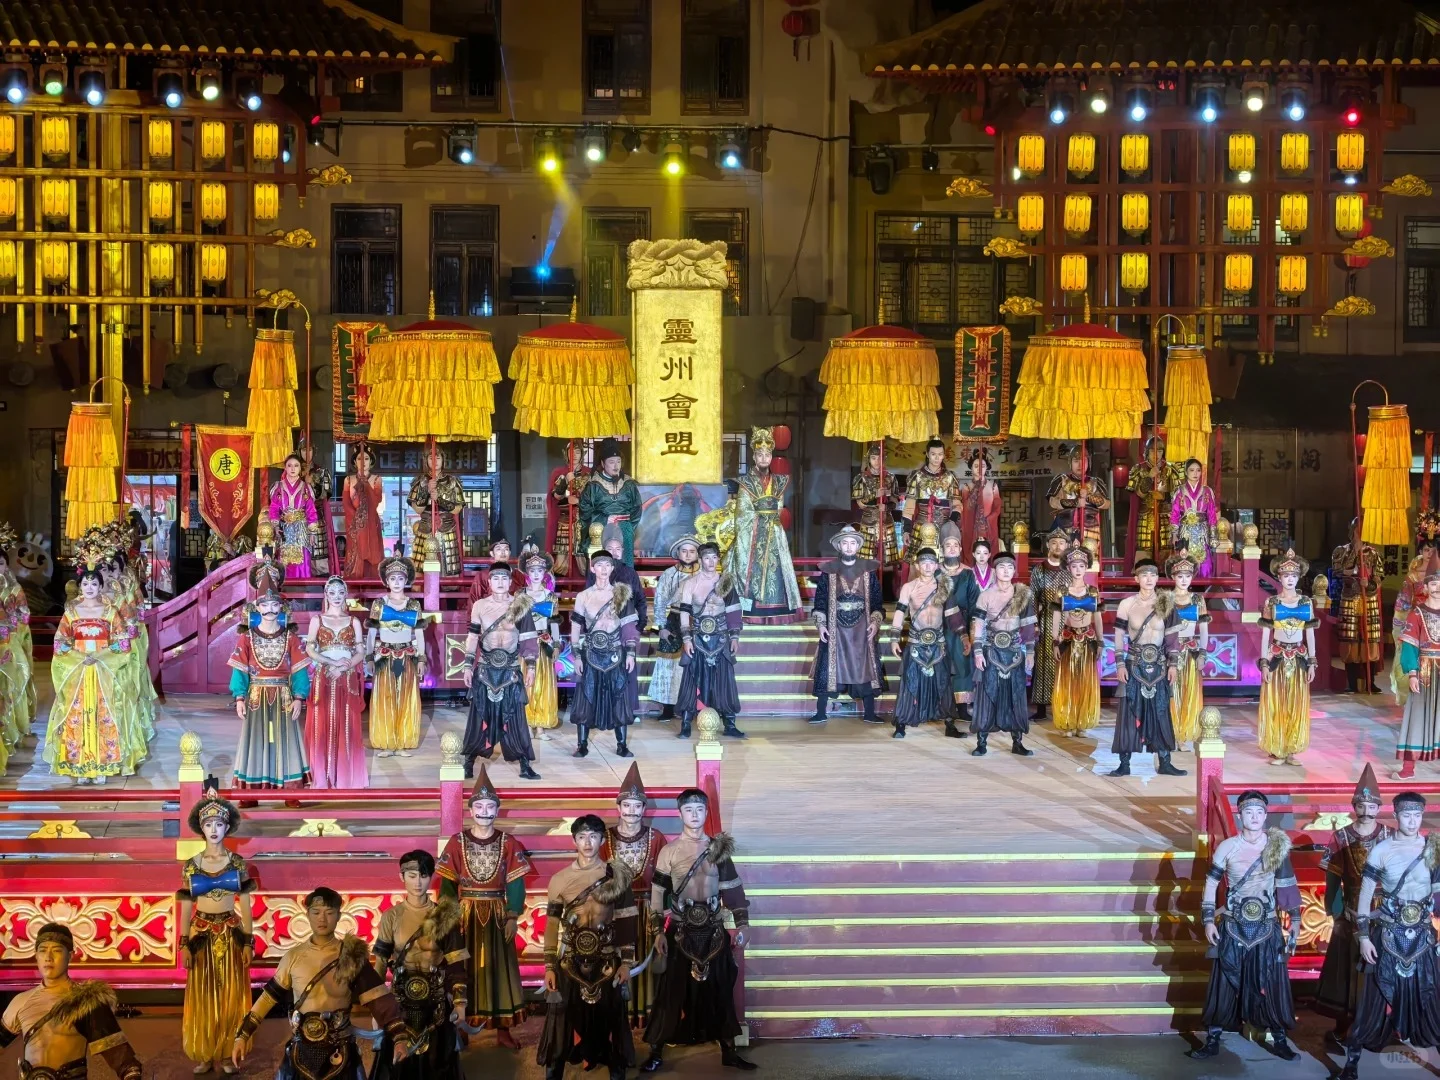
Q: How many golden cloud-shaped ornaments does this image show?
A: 9